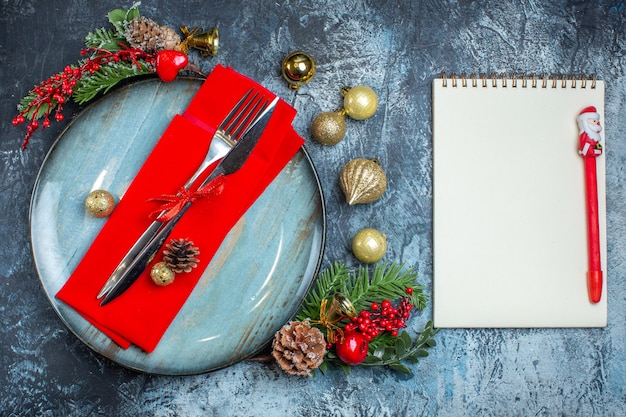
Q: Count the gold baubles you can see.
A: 7